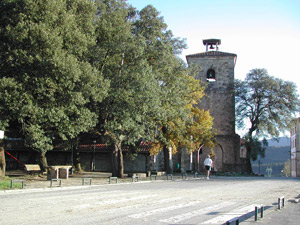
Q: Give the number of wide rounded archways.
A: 1